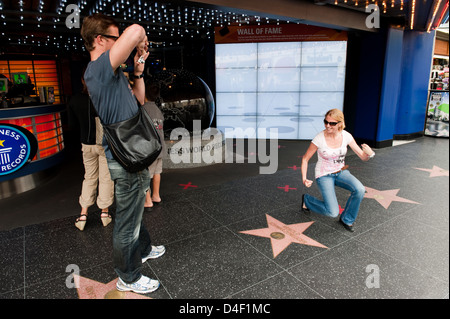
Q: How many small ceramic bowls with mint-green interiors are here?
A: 0